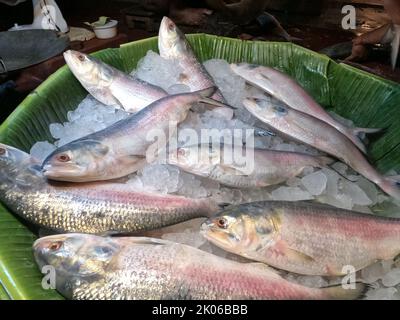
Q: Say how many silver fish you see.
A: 9